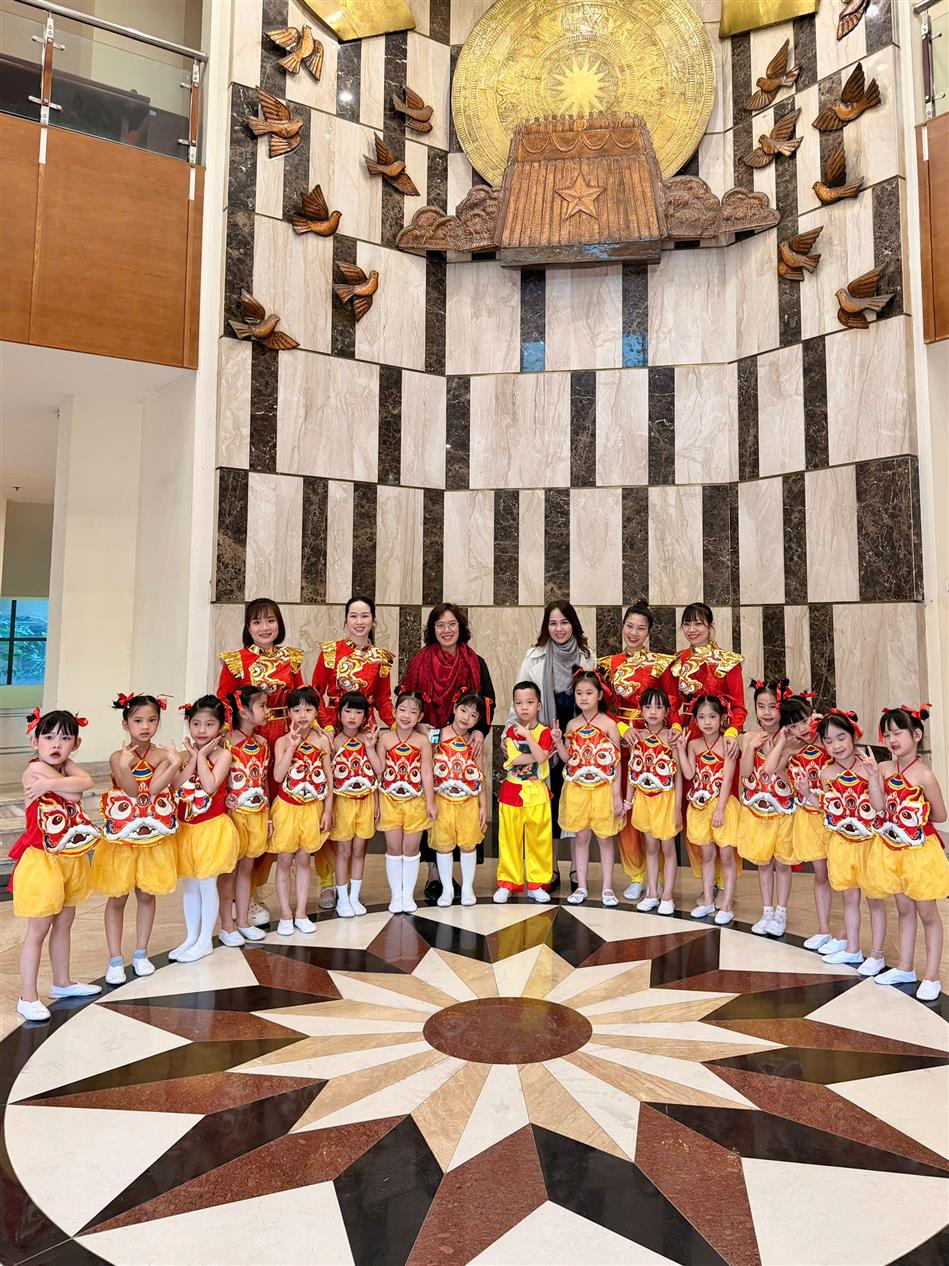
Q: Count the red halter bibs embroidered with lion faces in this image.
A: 15